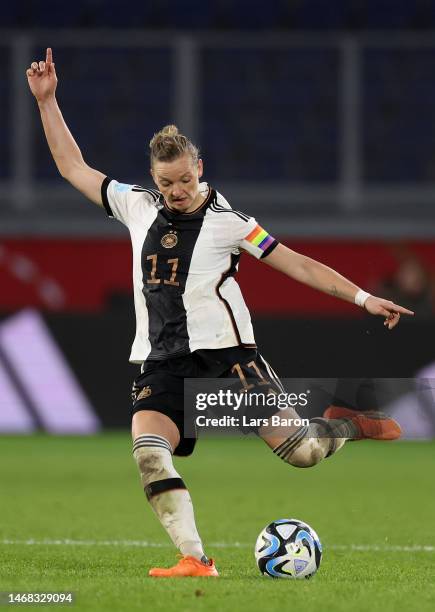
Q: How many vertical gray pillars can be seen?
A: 3